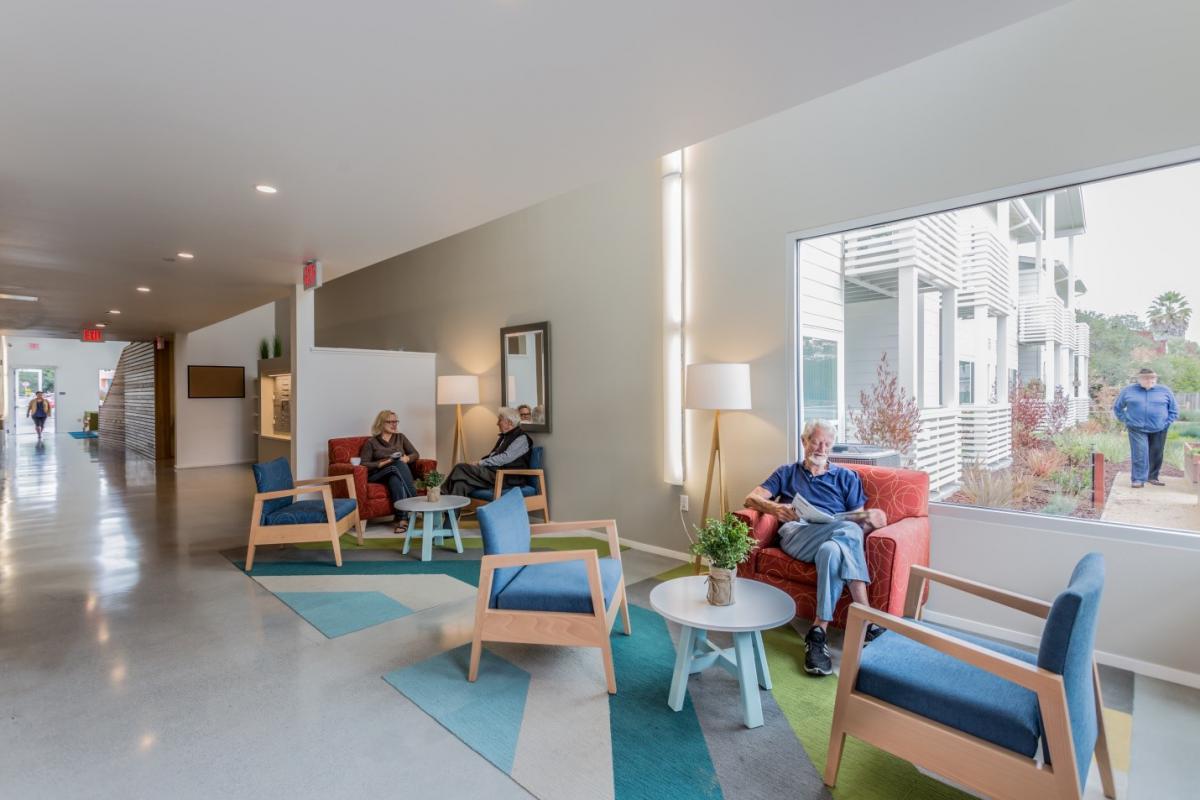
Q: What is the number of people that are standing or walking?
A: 2